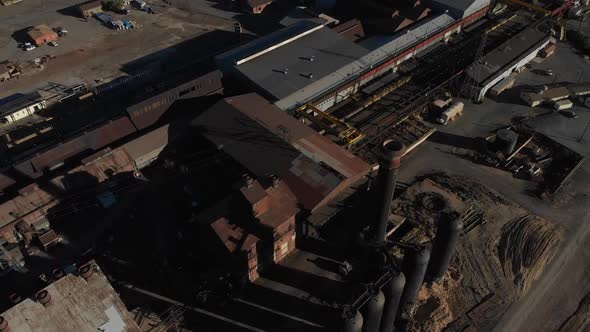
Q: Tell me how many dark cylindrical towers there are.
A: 6